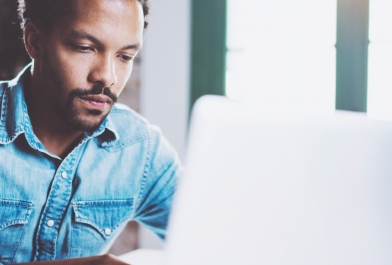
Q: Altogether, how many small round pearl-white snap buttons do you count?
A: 3